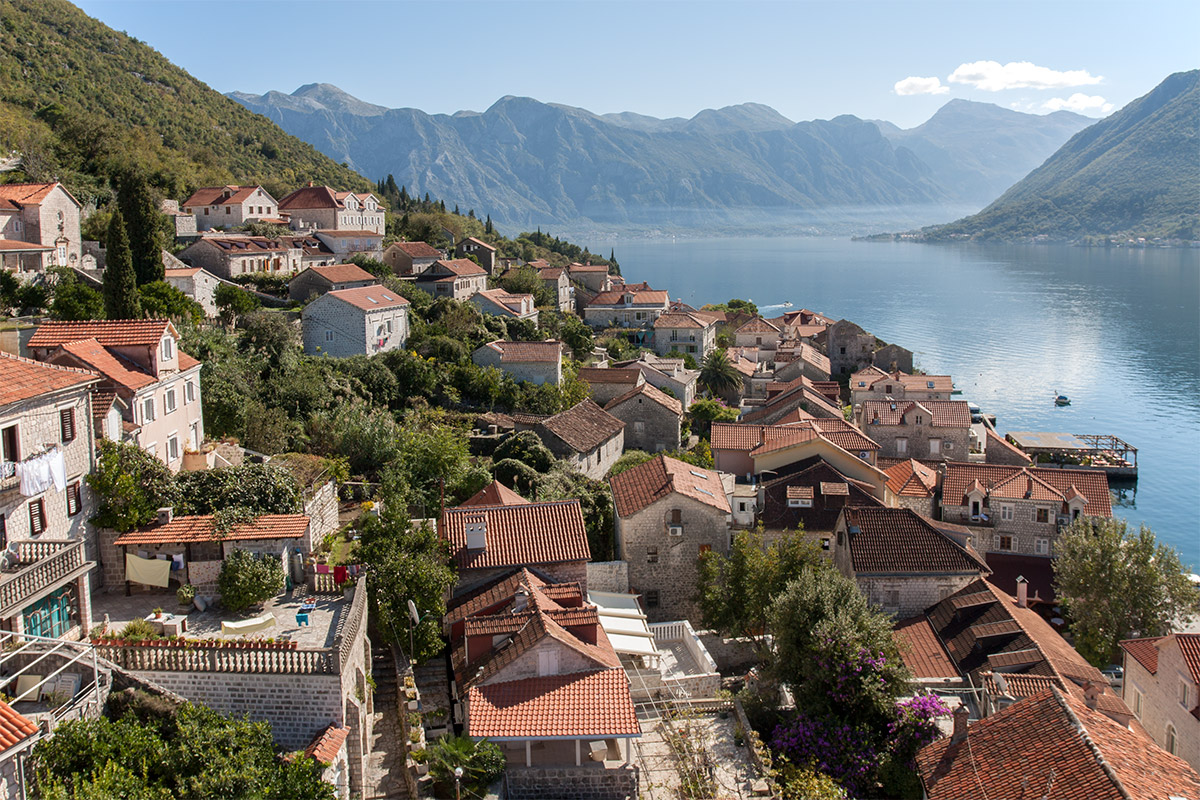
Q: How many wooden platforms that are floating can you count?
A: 1